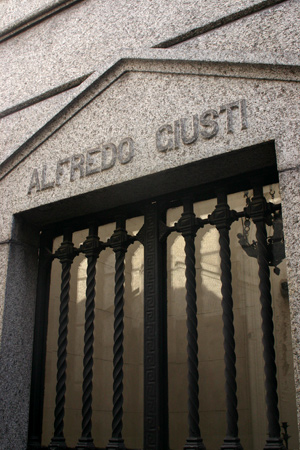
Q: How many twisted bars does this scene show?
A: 6